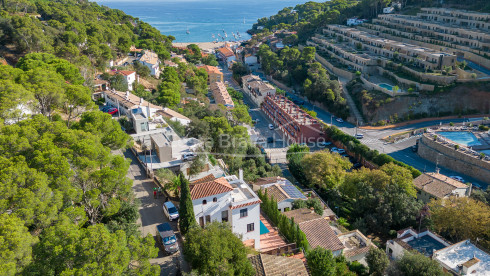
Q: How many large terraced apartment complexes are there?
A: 1